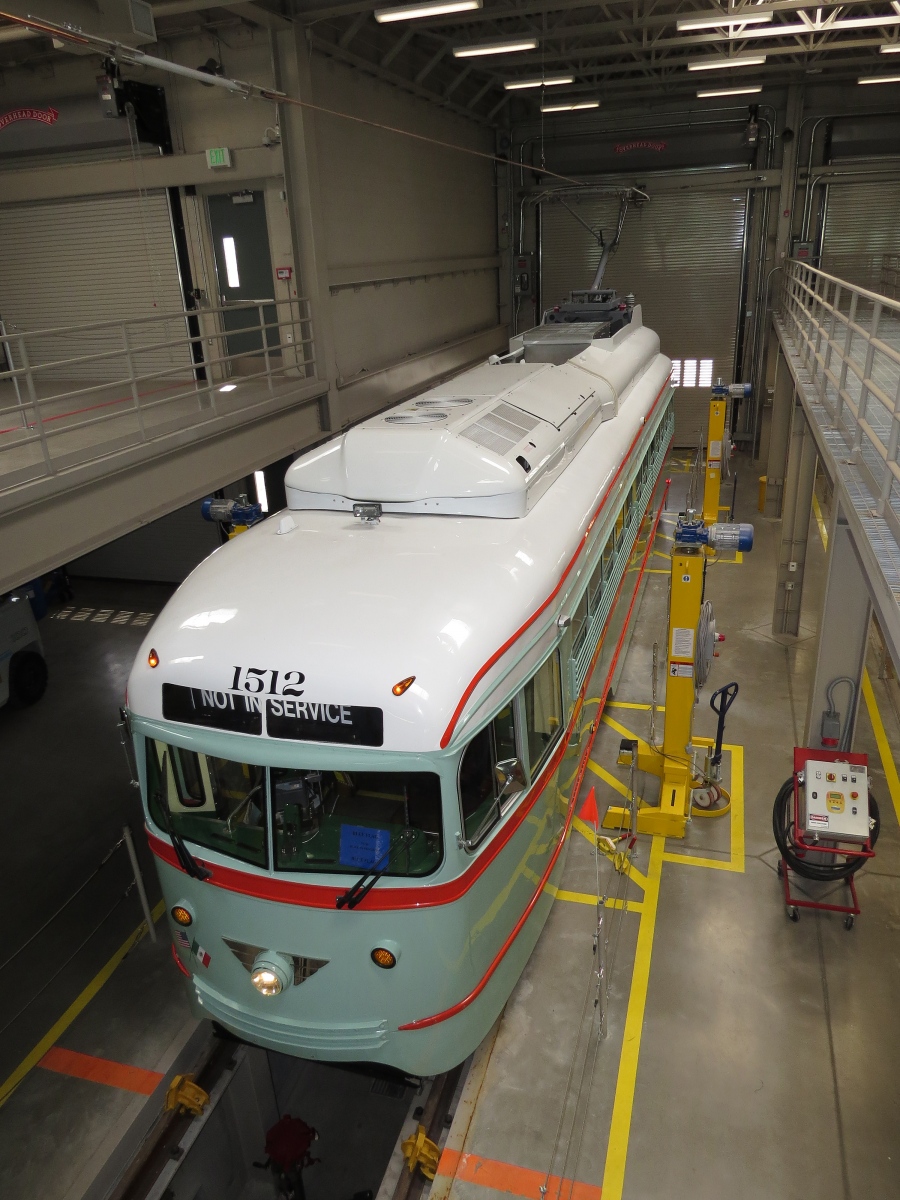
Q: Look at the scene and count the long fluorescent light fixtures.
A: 9